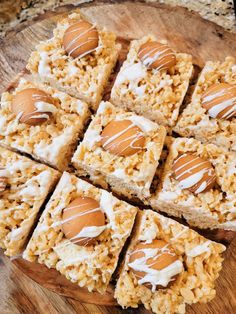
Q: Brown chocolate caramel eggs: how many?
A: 8